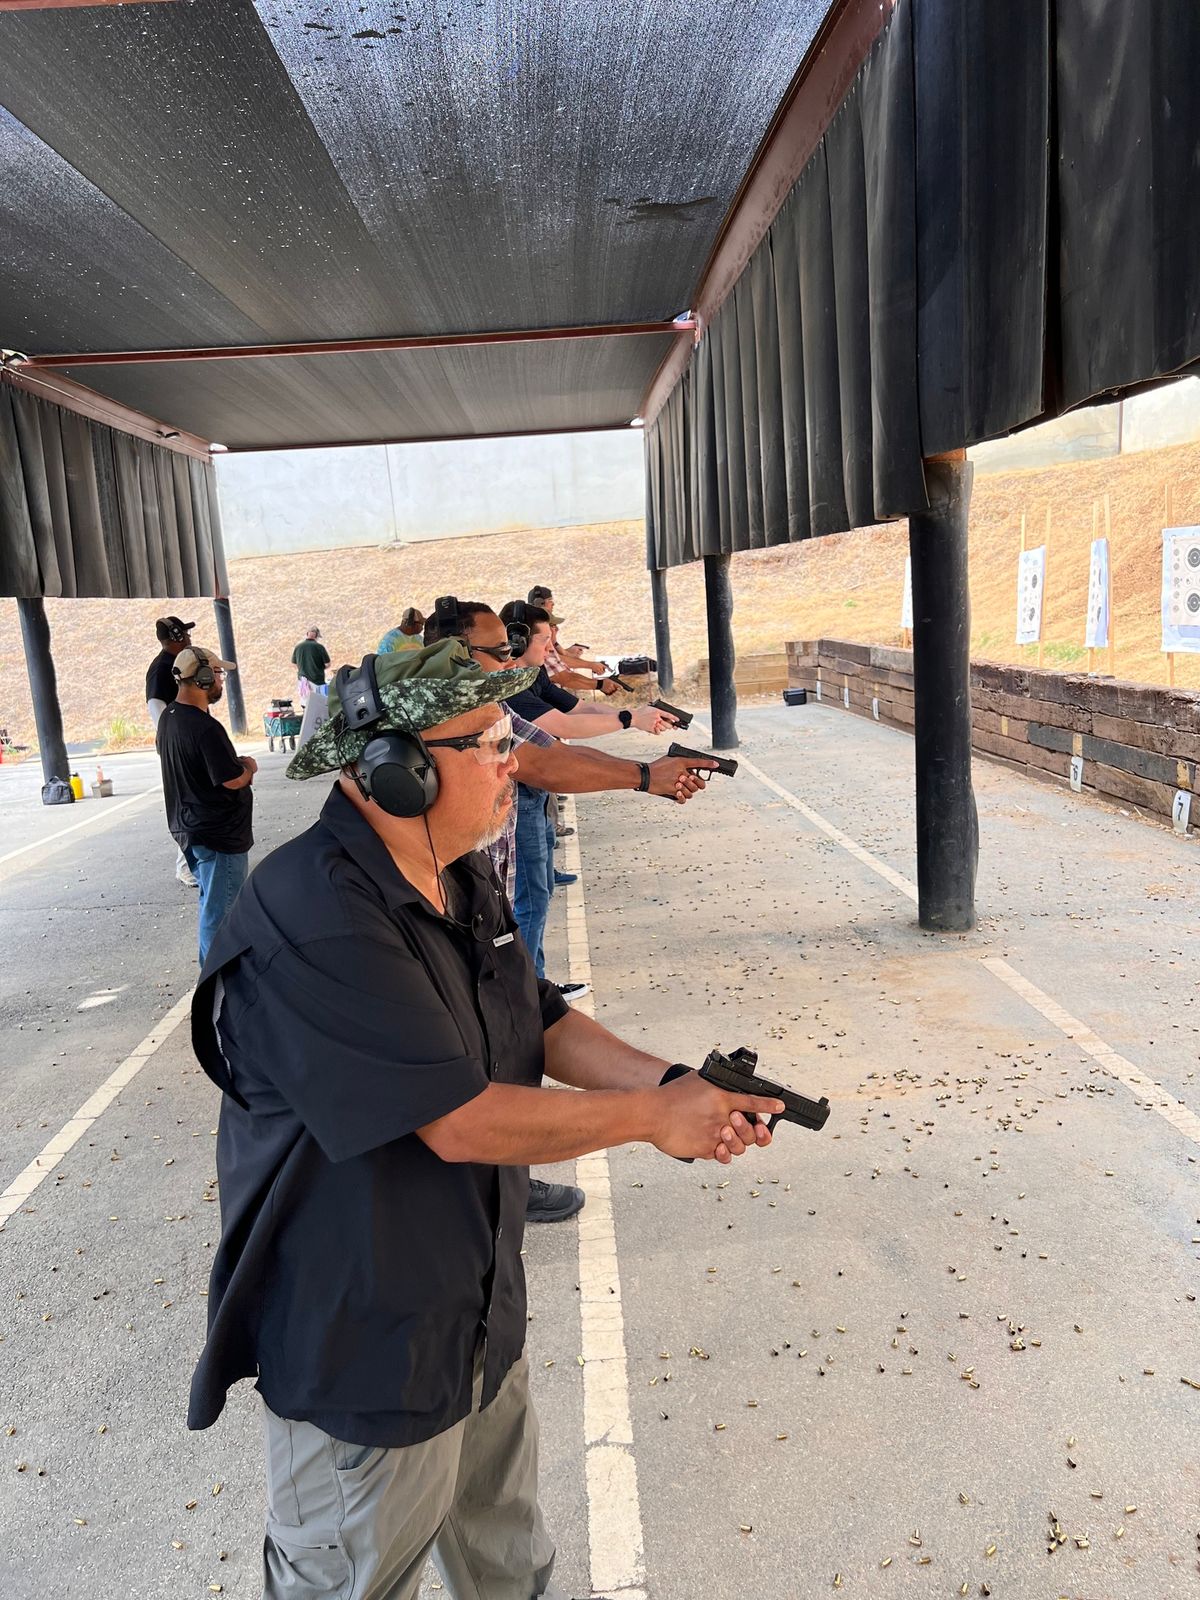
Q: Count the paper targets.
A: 4